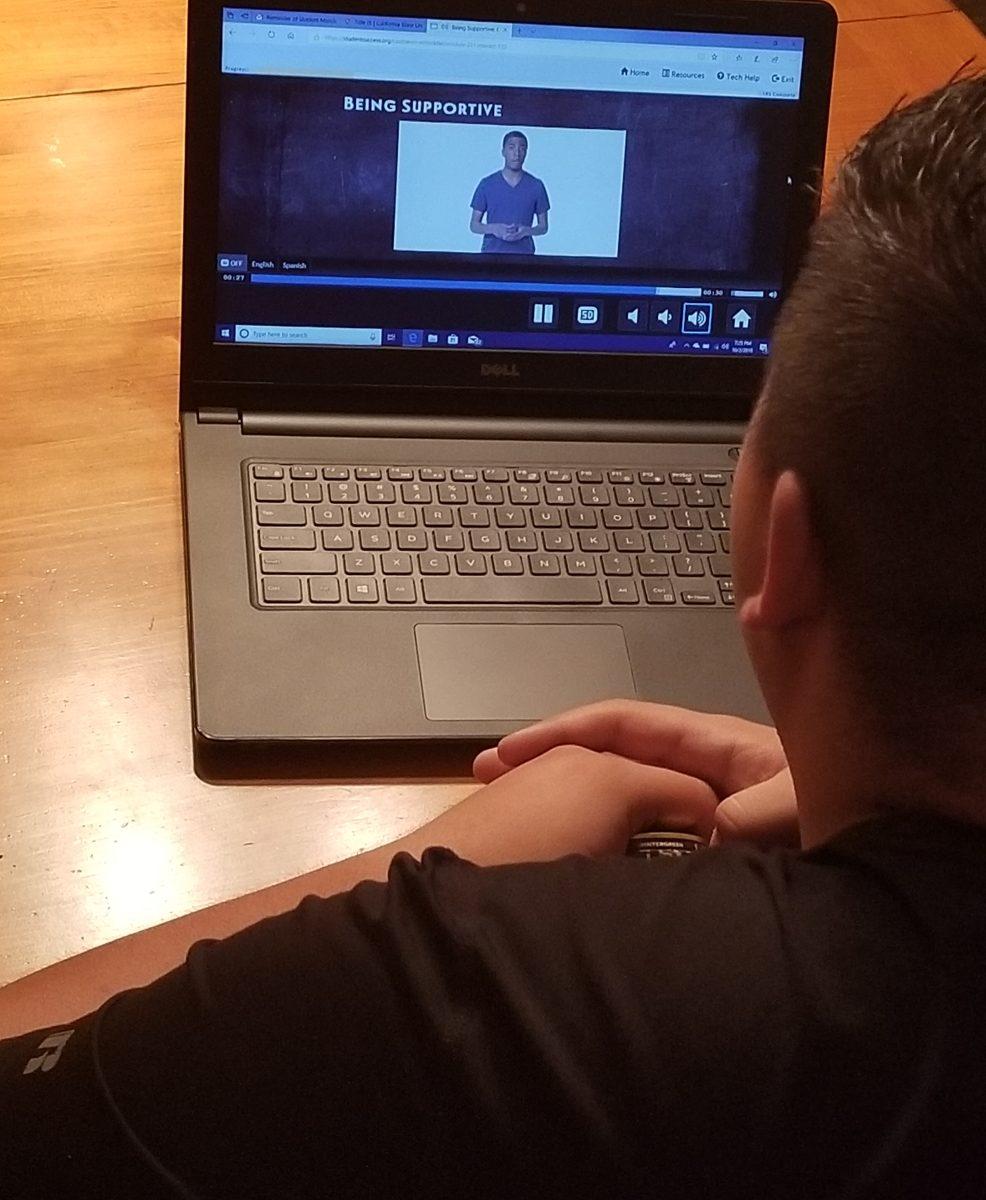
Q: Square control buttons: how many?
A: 6